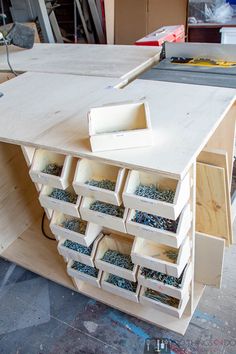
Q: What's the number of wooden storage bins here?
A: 15